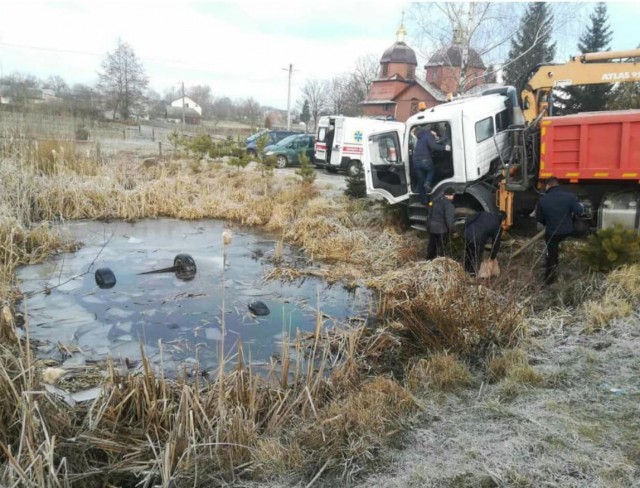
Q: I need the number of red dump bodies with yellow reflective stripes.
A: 1